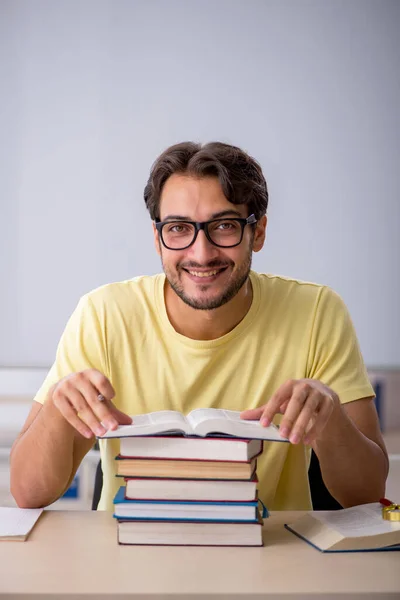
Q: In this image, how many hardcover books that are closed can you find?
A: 5